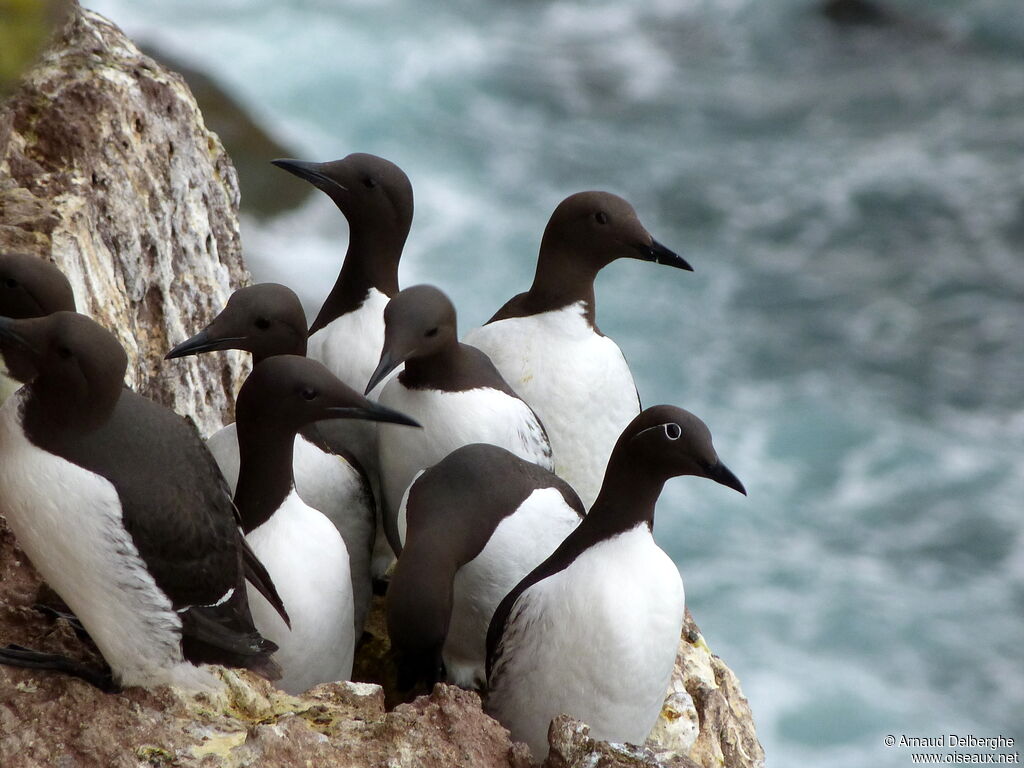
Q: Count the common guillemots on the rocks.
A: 9